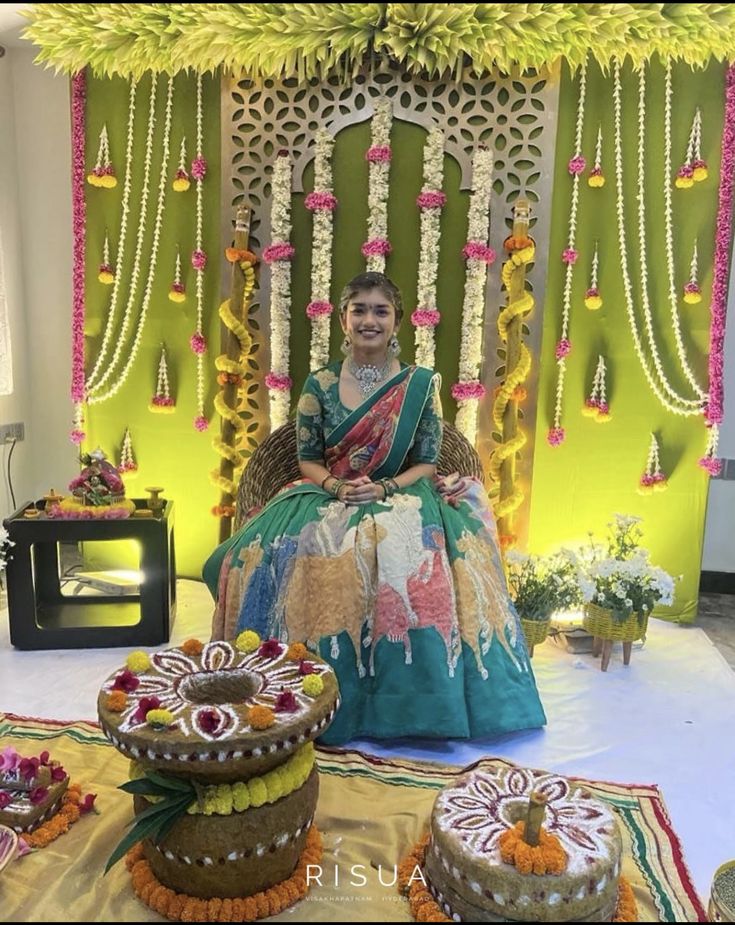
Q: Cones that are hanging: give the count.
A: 12